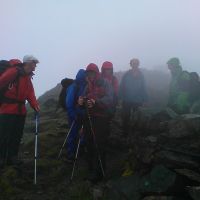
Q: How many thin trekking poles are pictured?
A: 4